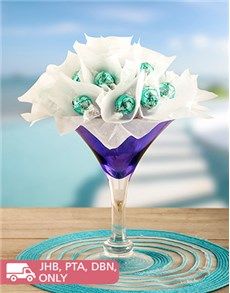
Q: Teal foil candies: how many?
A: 7